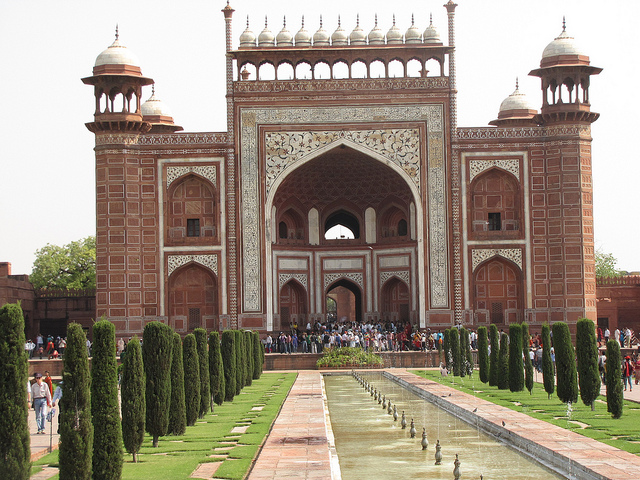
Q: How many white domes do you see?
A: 15